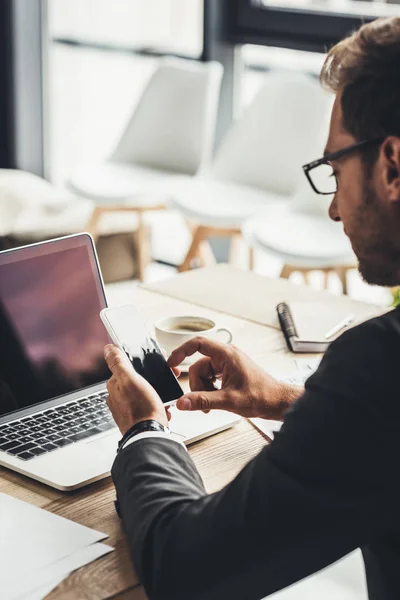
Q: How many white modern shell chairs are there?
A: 3